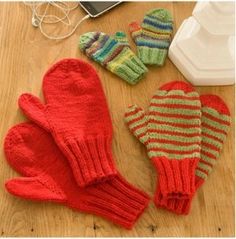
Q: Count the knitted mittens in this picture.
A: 6